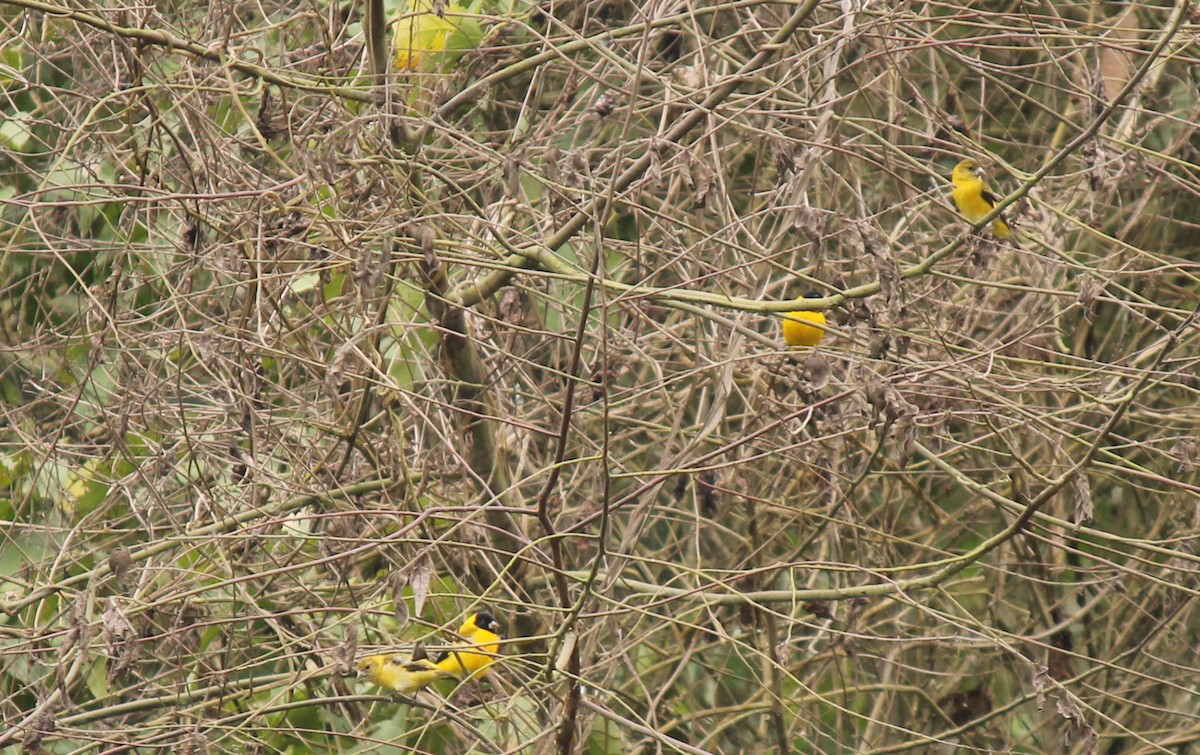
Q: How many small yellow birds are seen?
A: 4